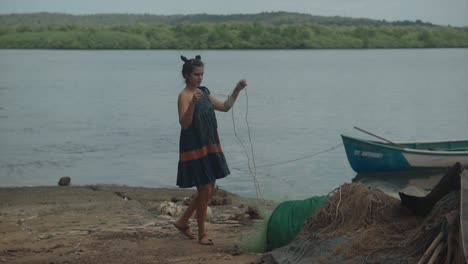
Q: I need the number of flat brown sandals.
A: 2